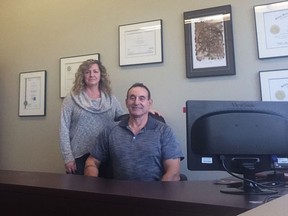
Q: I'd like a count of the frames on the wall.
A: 6